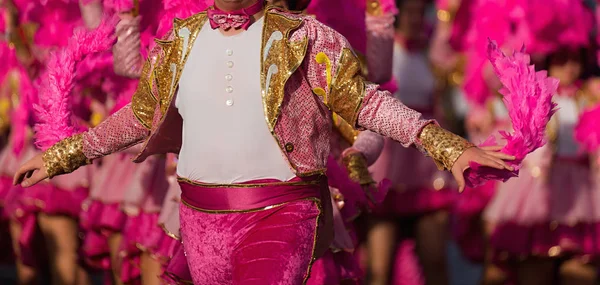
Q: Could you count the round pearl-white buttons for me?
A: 5